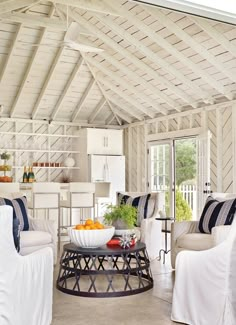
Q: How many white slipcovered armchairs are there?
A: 5